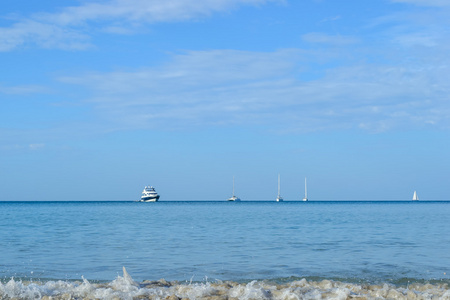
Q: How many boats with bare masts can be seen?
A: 3